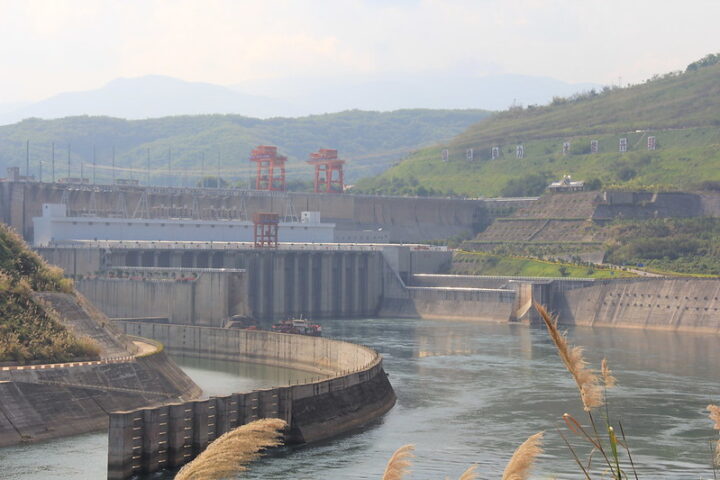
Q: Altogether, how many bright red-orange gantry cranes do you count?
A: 3